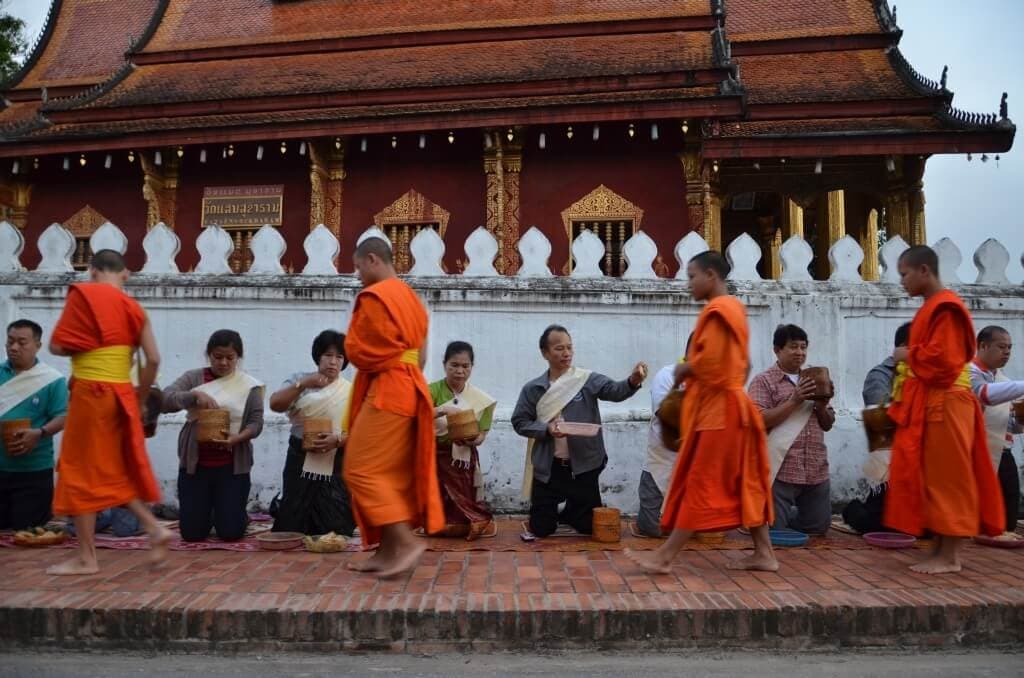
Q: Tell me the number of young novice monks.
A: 4